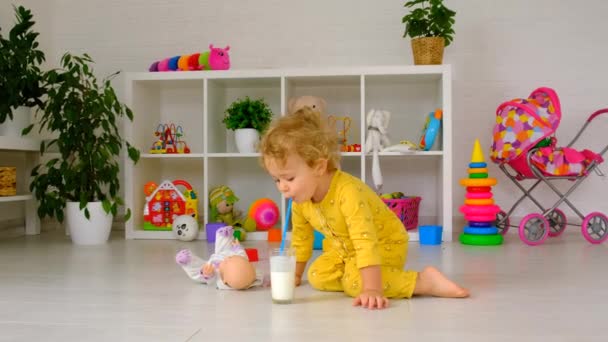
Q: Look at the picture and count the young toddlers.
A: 1